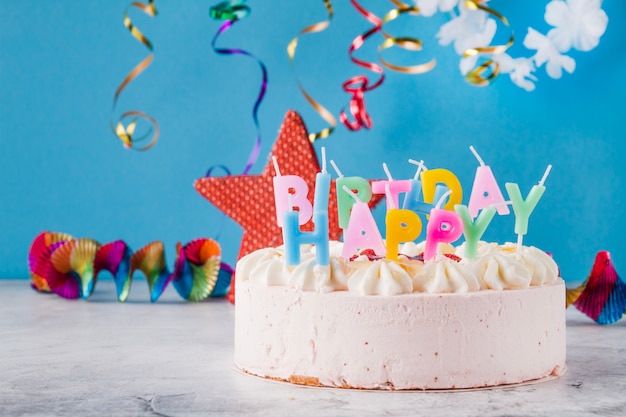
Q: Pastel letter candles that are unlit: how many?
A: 13